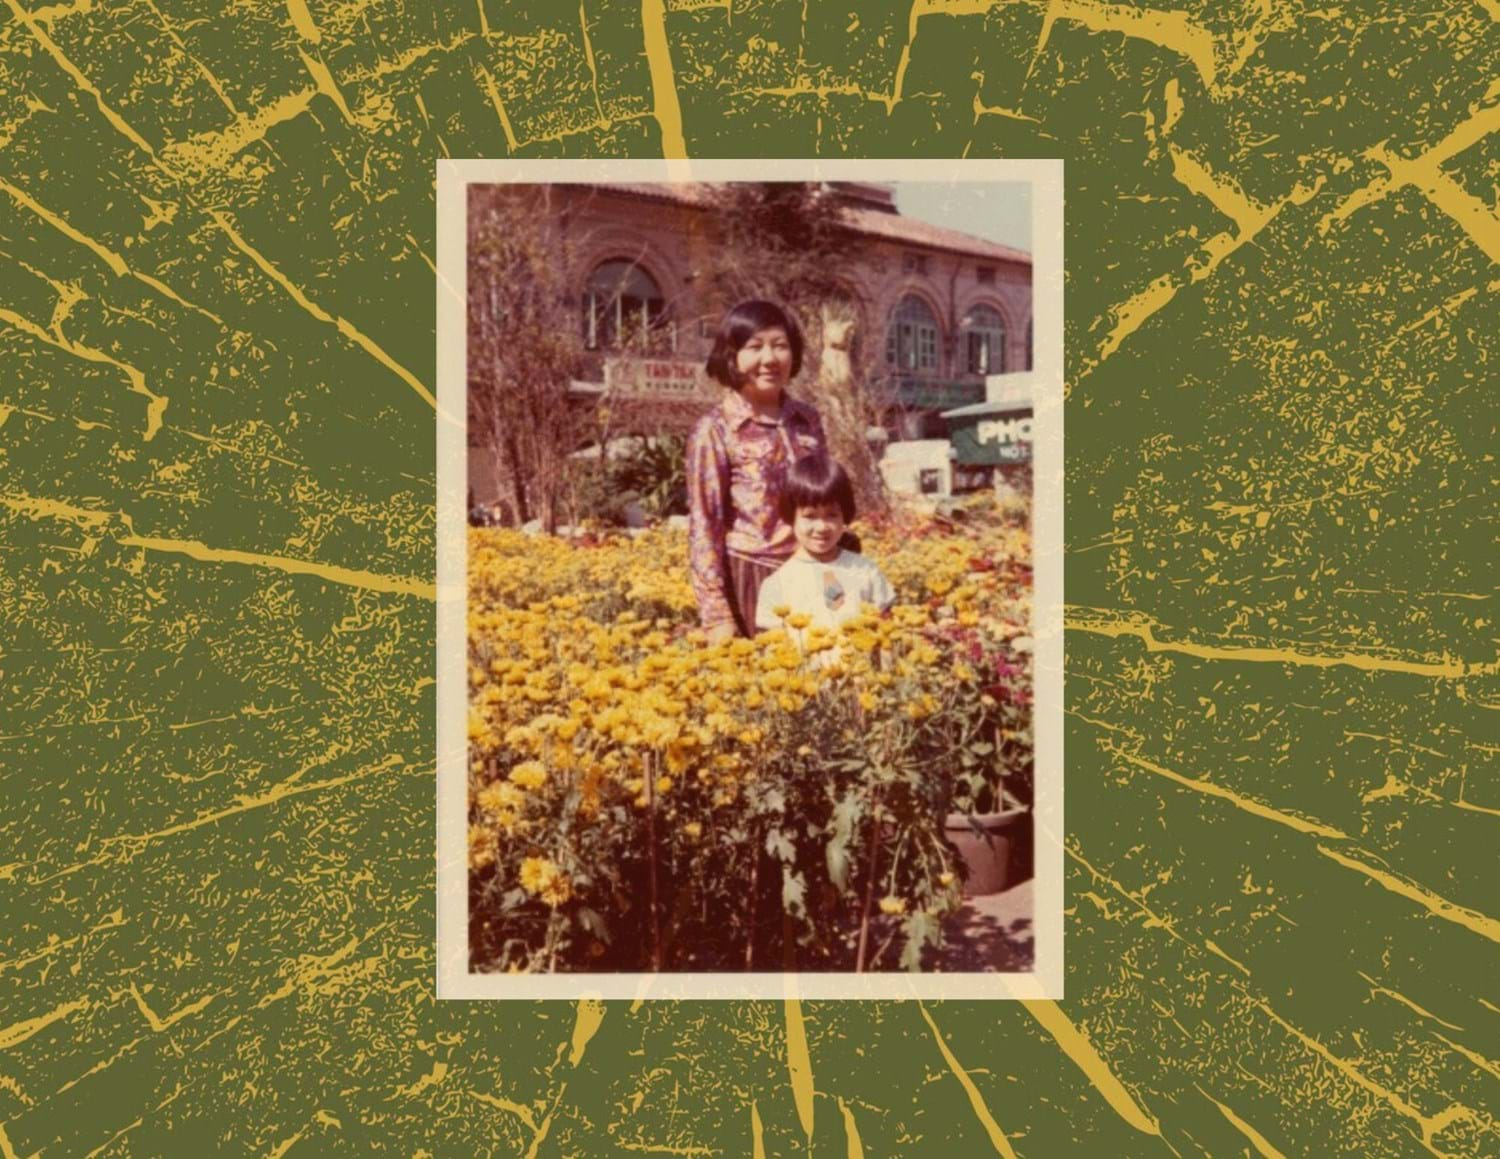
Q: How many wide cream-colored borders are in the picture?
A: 1